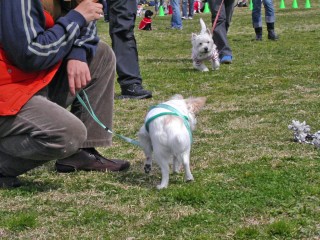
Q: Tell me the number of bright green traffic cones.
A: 6